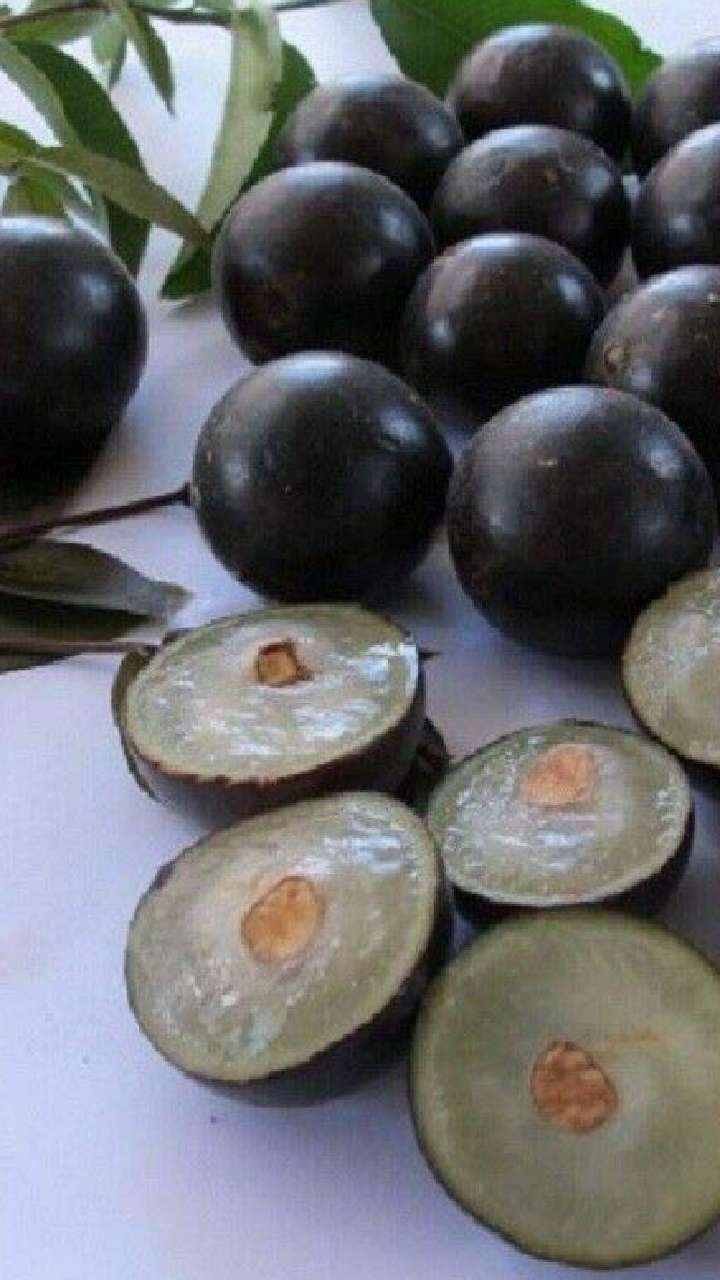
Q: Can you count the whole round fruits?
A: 11